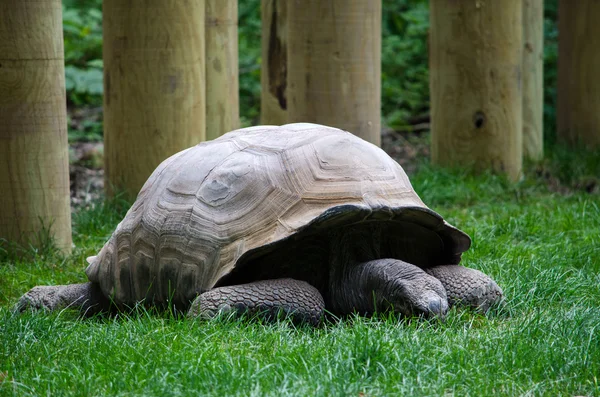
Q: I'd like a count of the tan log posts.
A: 8